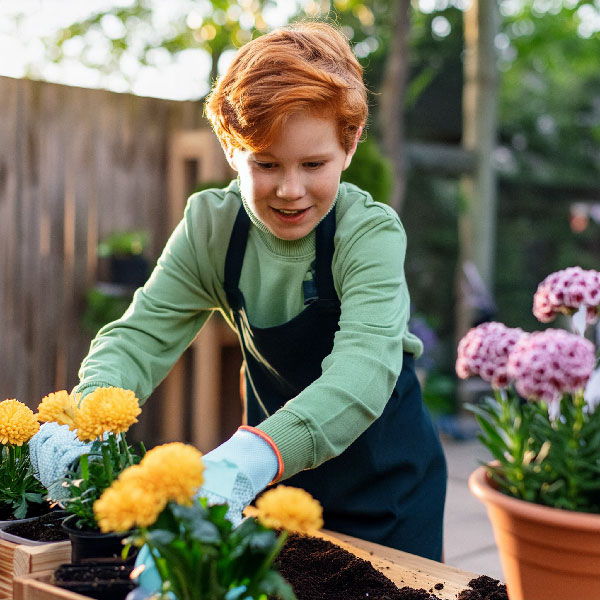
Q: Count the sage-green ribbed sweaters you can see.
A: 1